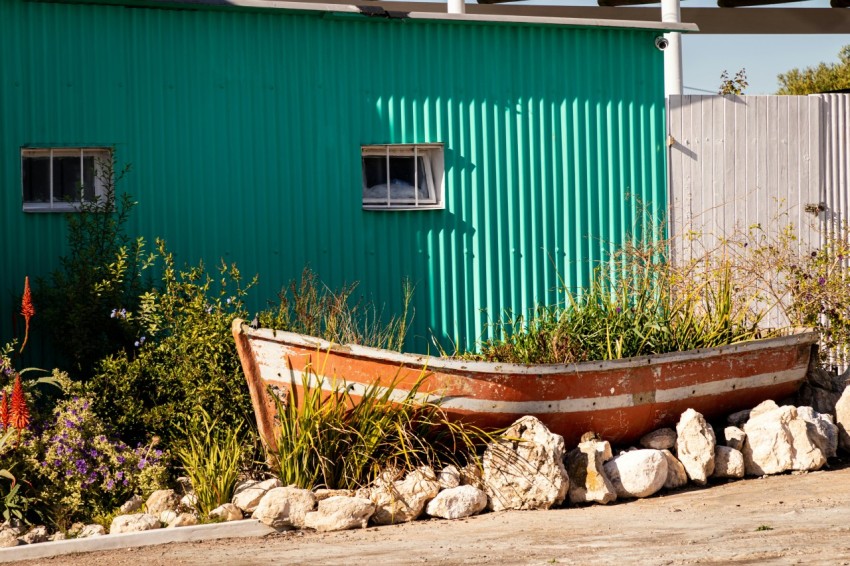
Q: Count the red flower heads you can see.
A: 3